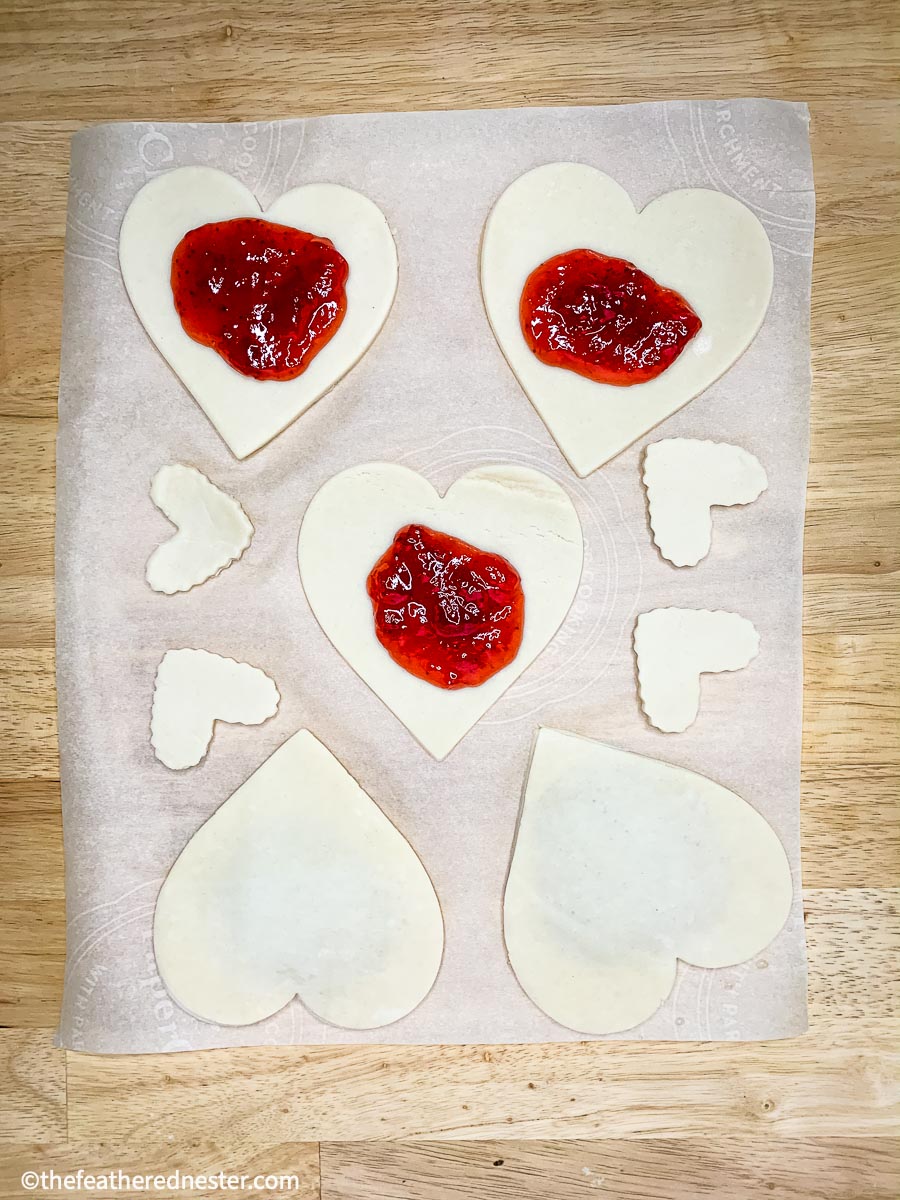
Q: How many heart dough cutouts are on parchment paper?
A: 9